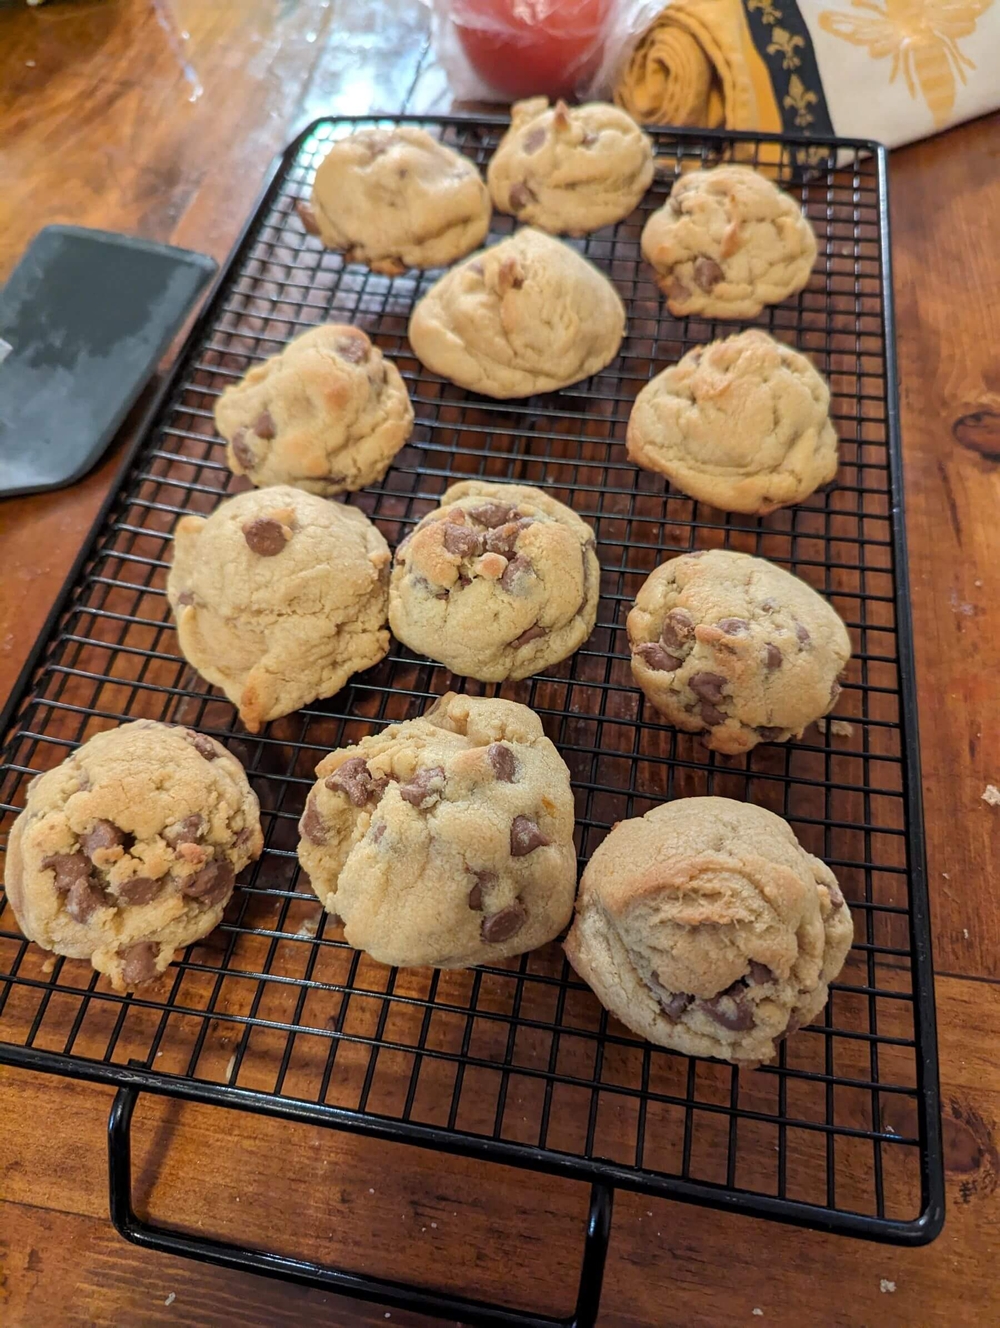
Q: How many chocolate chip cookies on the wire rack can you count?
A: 12